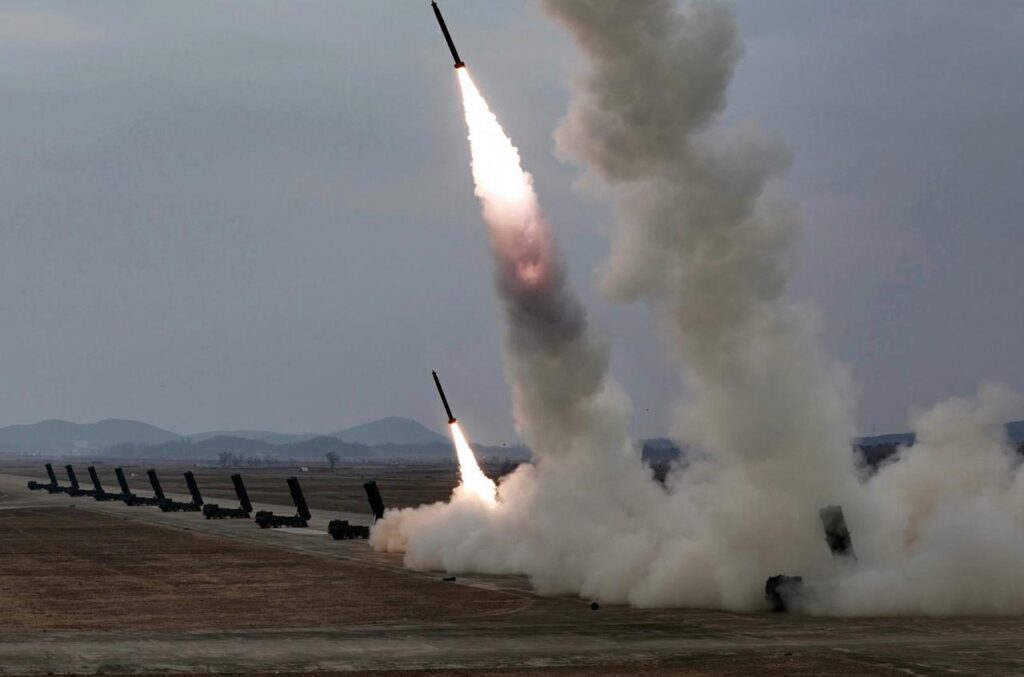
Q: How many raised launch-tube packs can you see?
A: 10